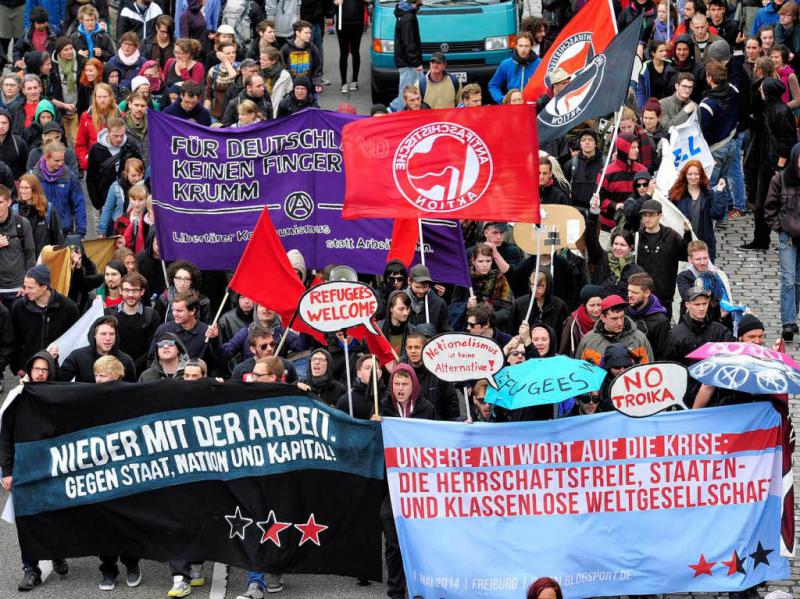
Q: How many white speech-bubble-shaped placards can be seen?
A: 3